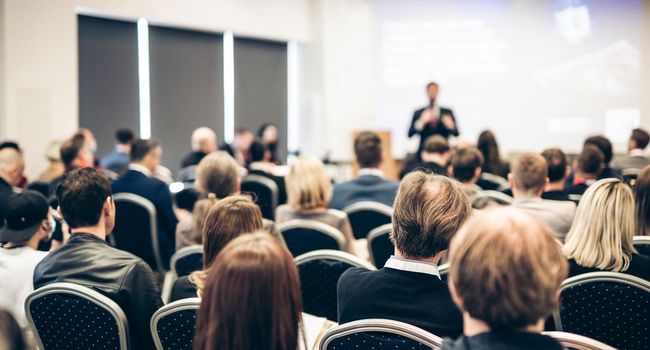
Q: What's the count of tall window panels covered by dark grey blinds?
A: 3